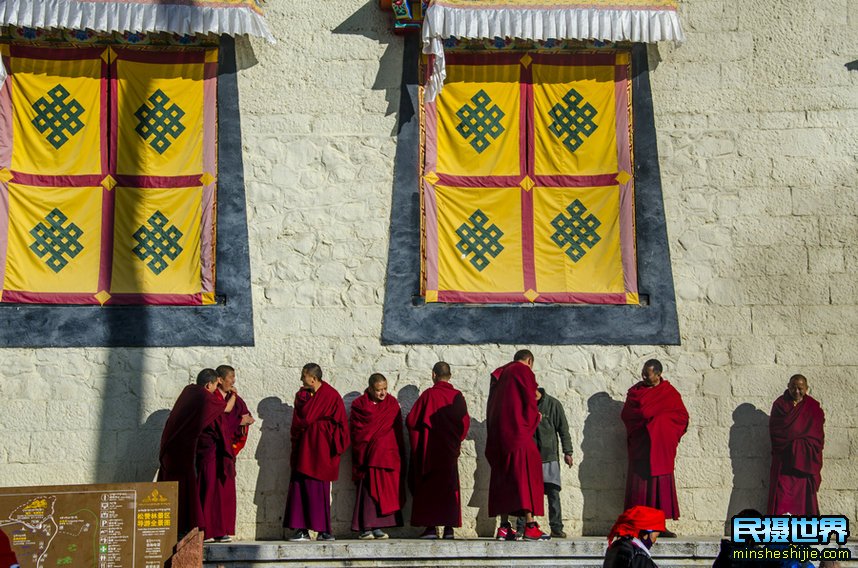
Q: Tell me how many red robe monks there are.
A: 8